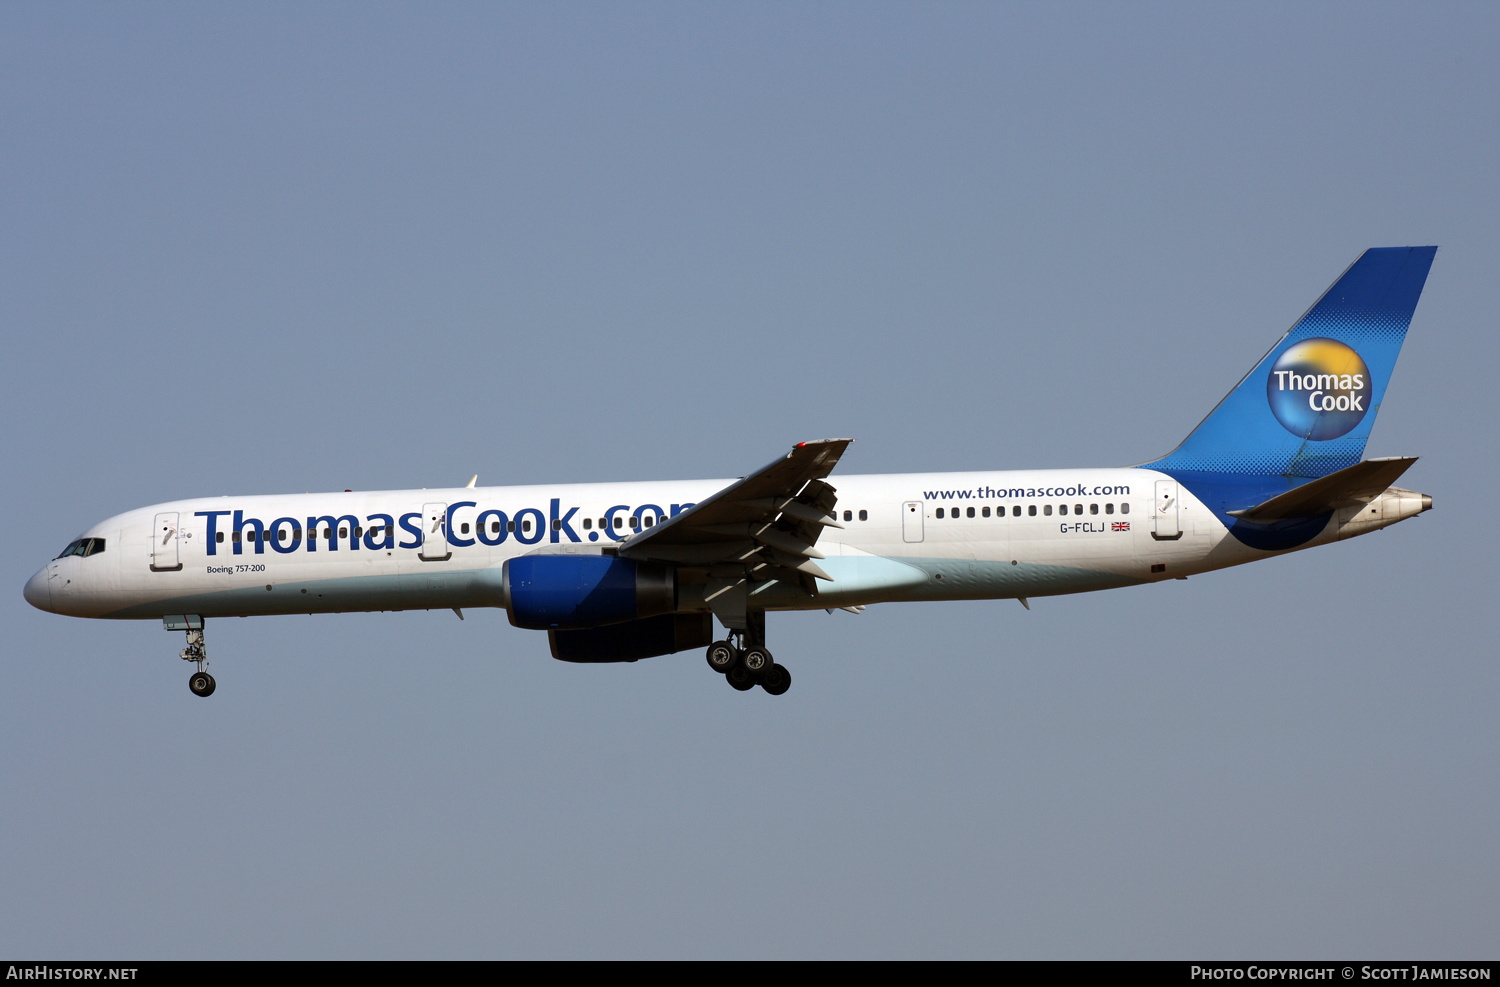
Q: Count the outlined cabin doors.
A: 4